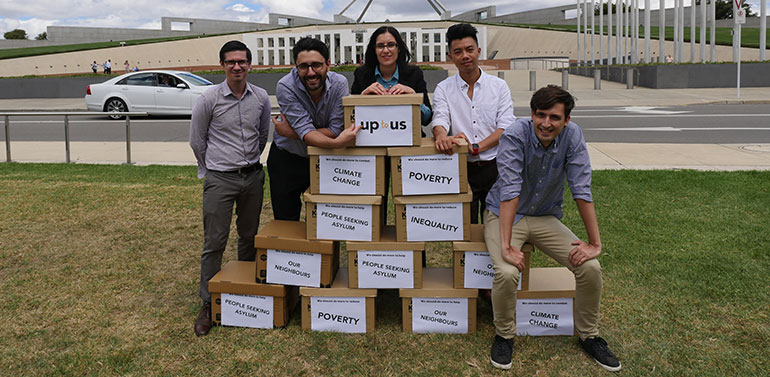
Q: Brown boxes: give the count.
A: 12